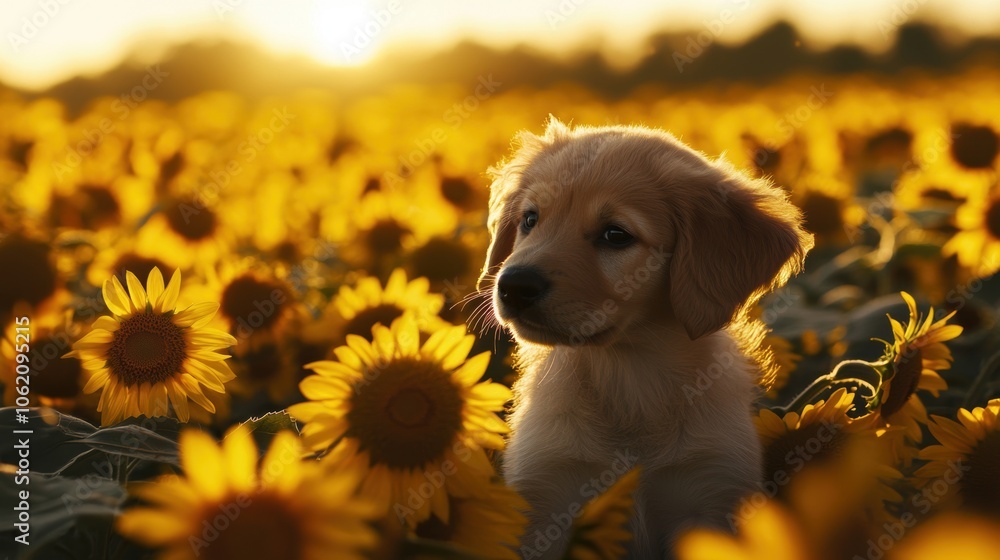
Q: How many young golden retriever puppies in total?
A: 1